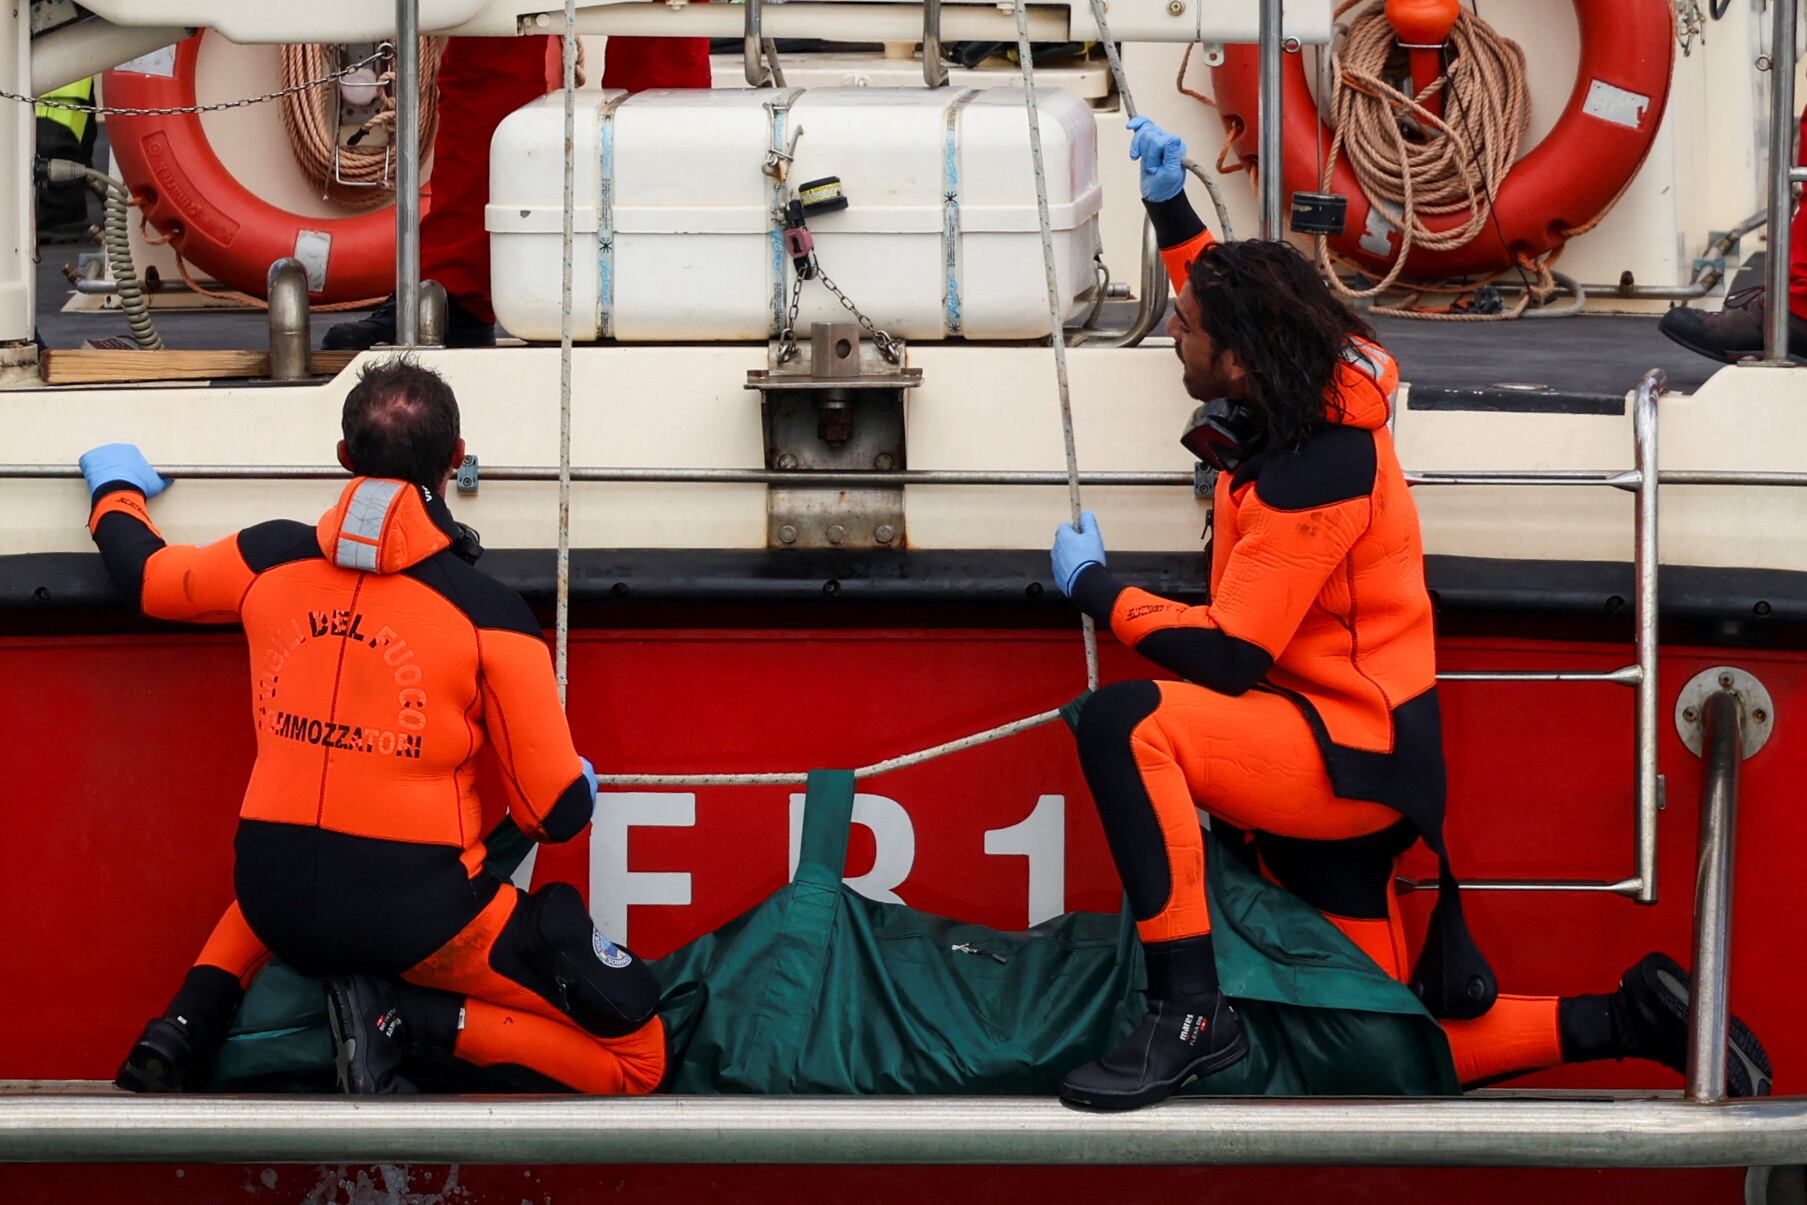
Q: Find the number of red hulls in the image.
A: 1